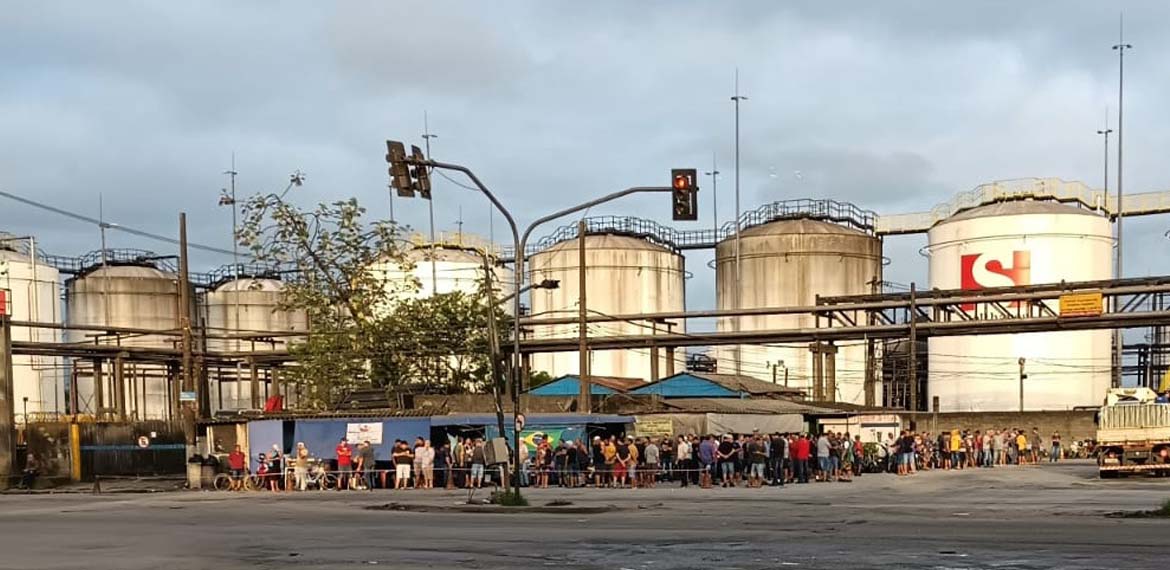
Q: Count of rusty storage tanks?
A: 4